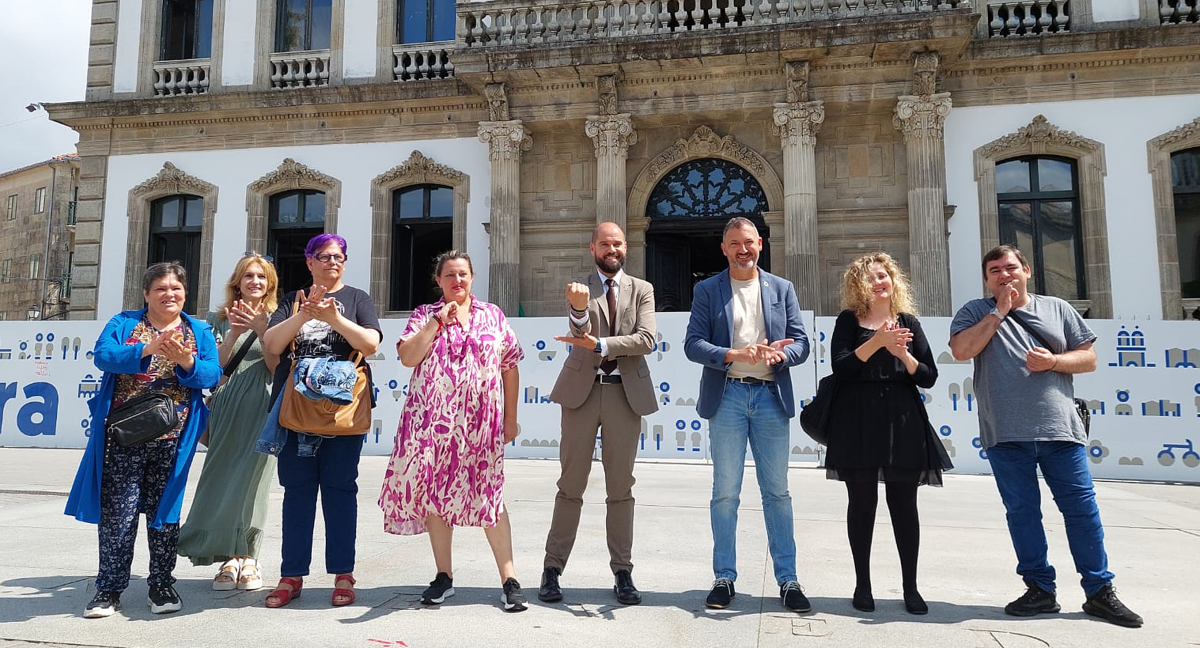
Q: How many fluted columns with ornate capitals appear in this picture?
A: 4